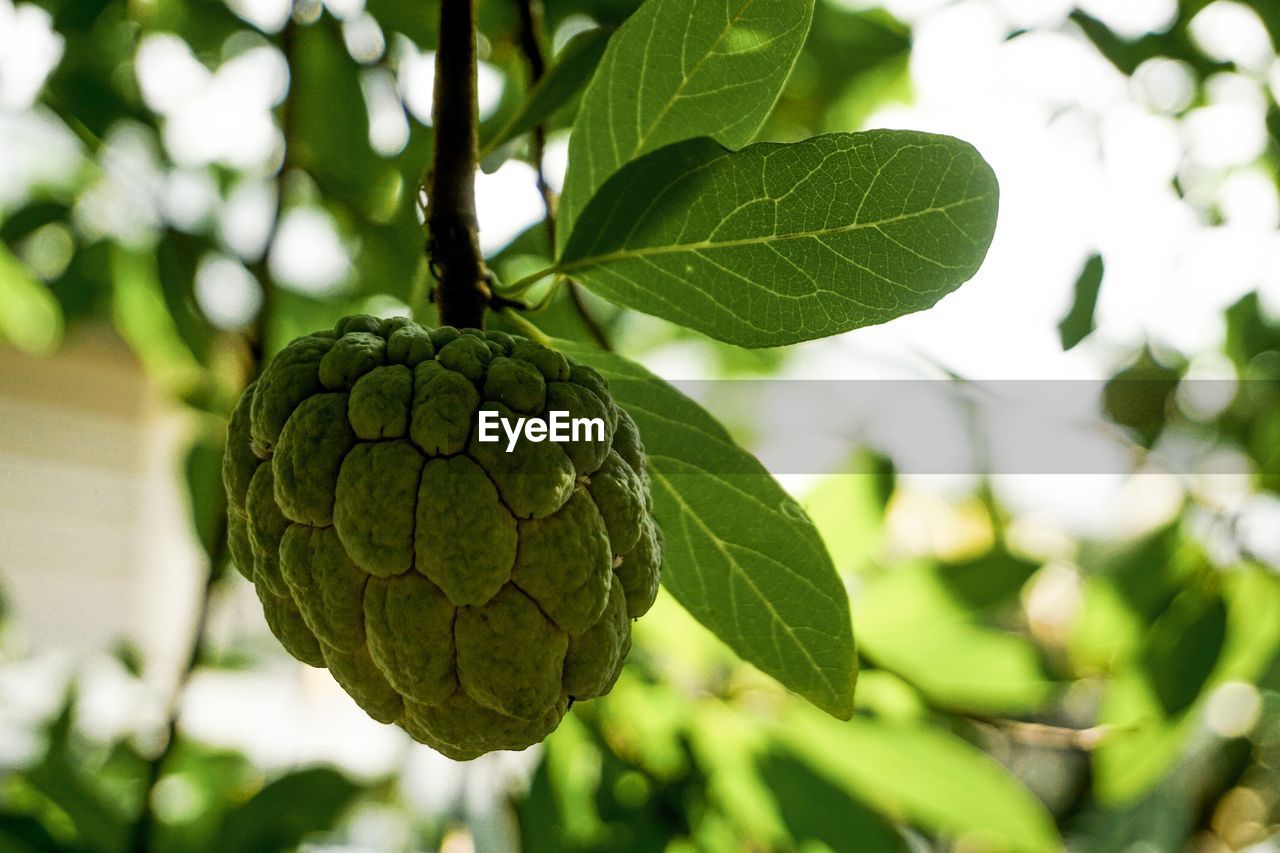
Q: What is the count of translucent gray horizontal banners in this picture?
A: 1